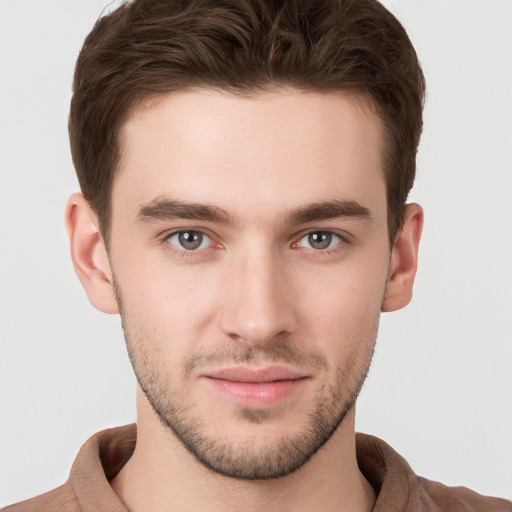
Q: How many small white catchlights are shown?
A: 4